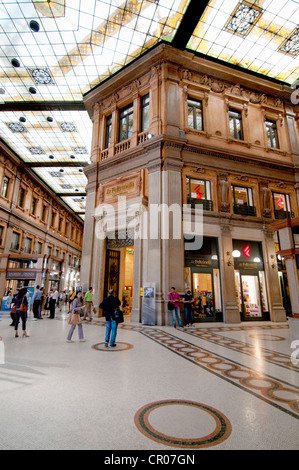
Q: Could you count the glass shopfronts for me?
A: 2